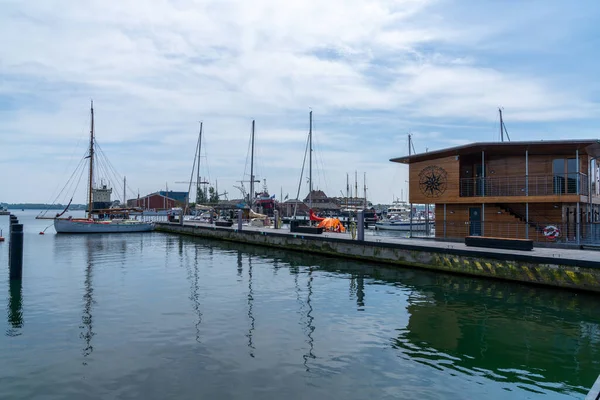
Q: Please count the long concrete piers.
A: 1